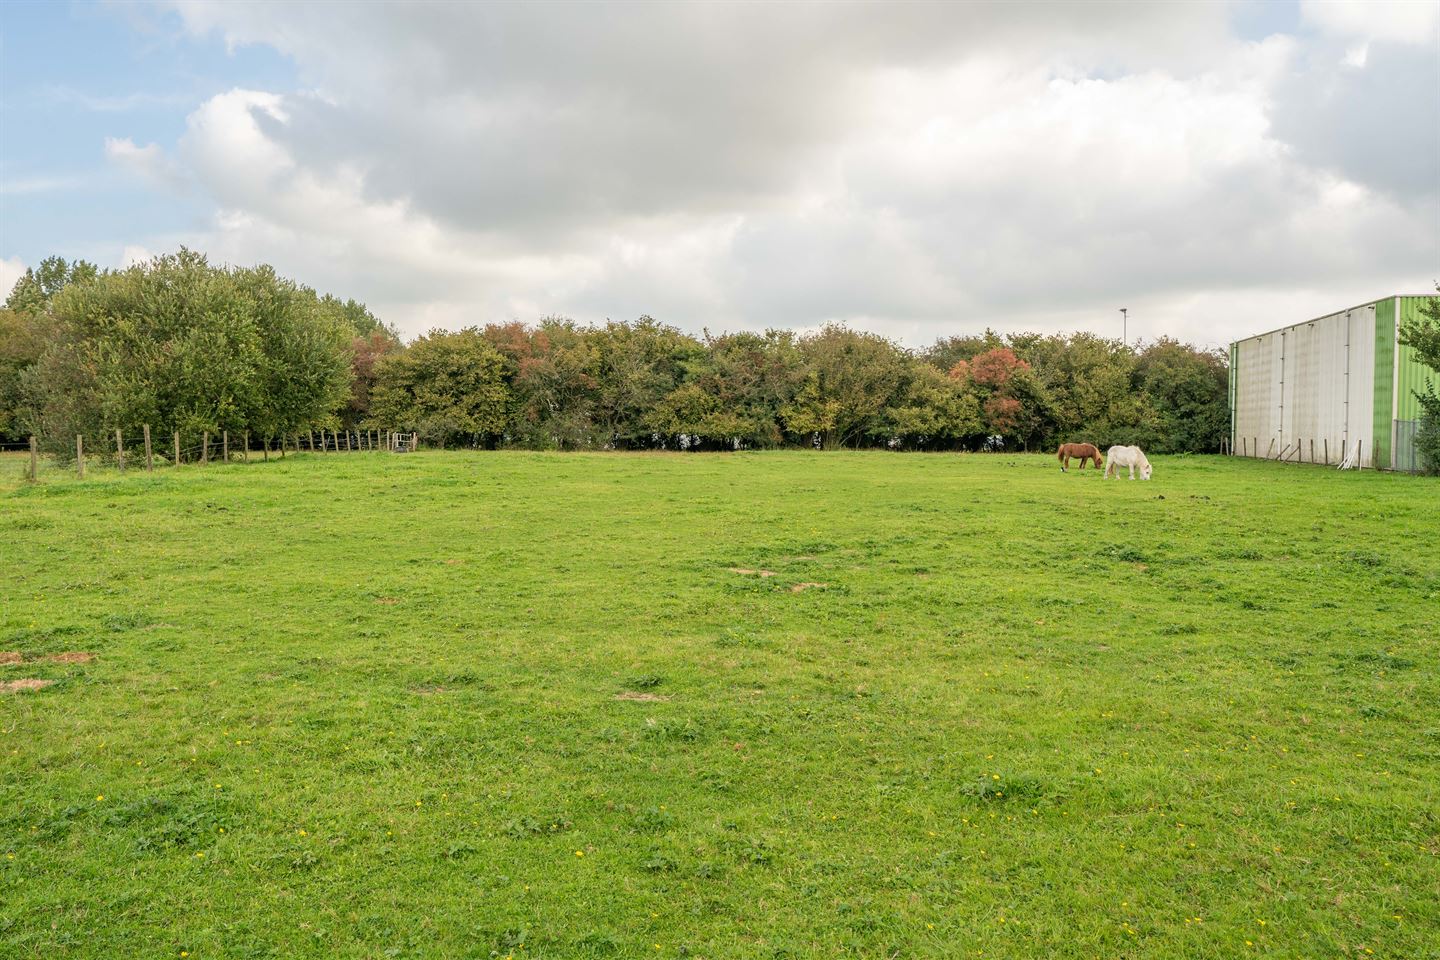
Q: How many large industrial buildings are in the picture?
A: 1